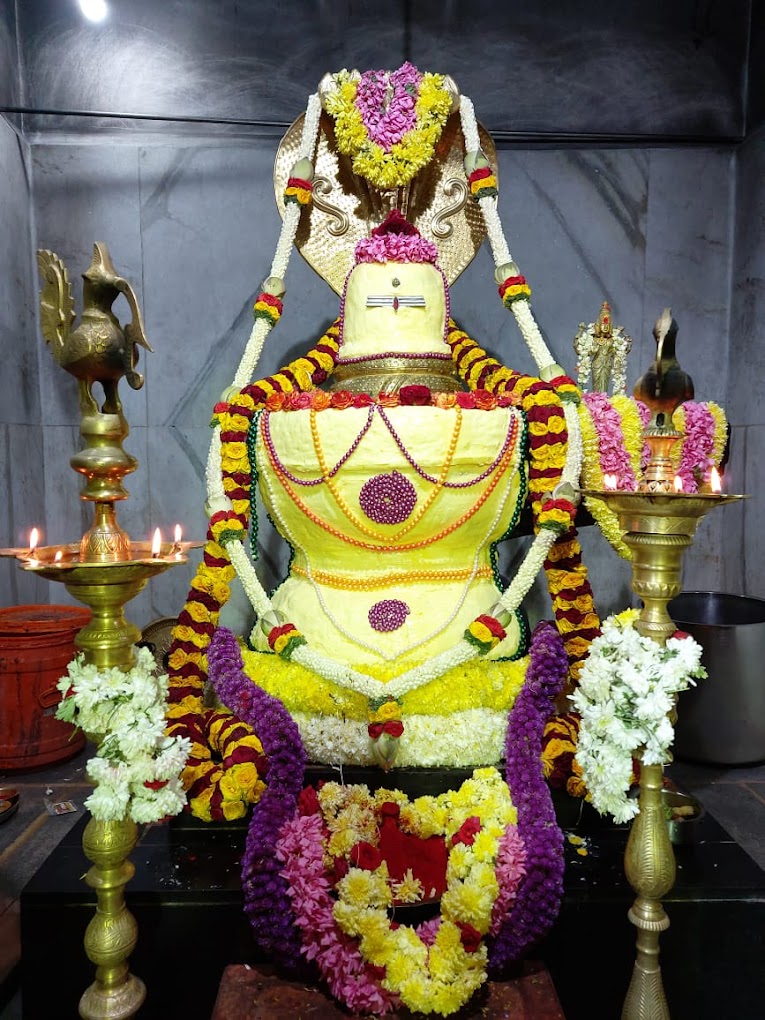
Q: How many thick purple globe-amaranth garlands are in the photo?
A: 2